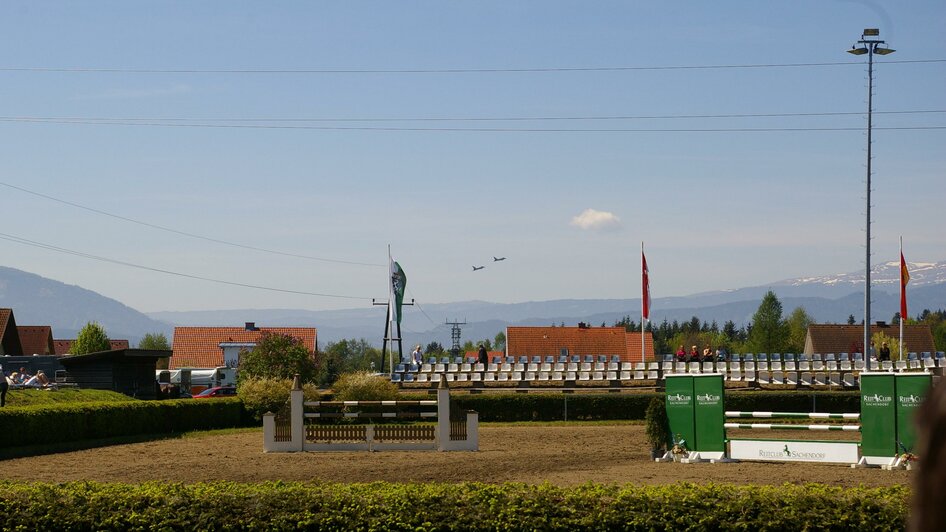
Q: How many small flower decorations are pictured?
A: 2